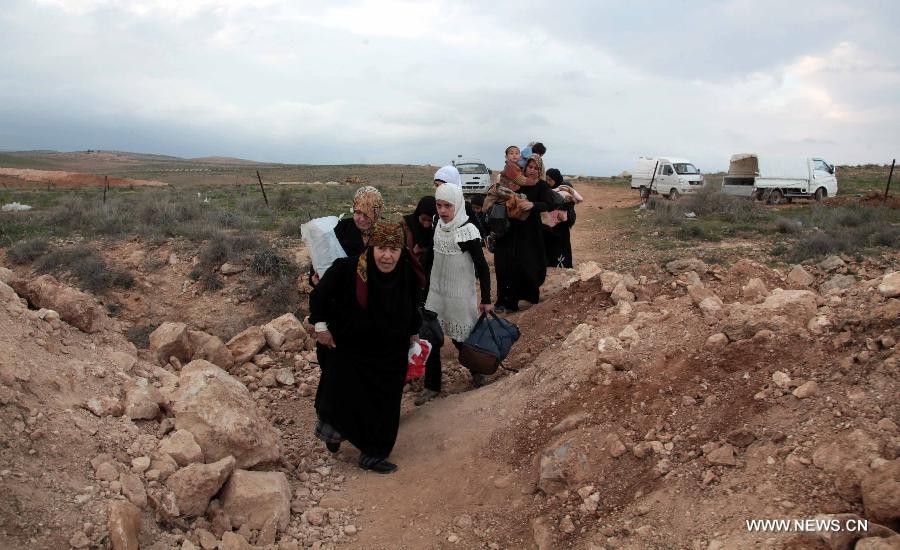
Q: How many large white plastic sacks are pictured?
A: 1